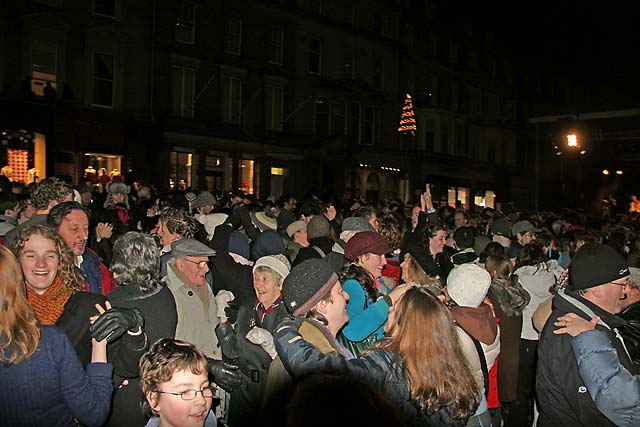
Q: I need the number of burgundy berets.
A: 1